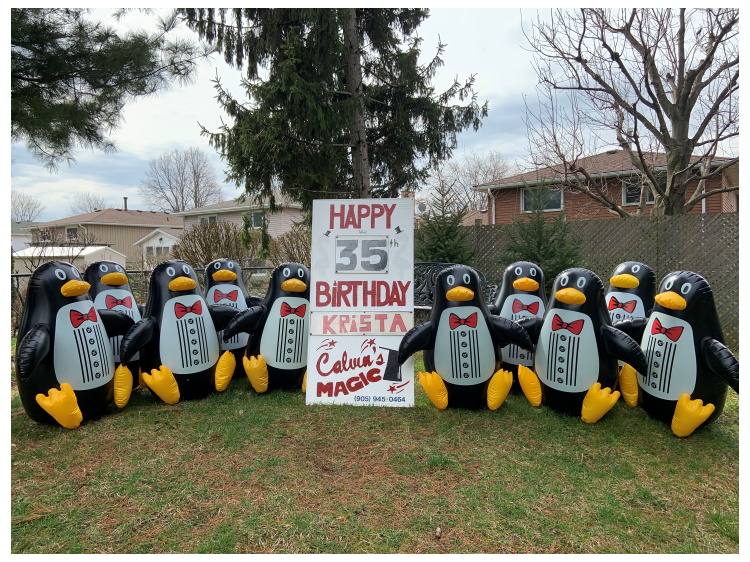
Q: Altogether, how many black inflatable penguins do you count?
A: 10